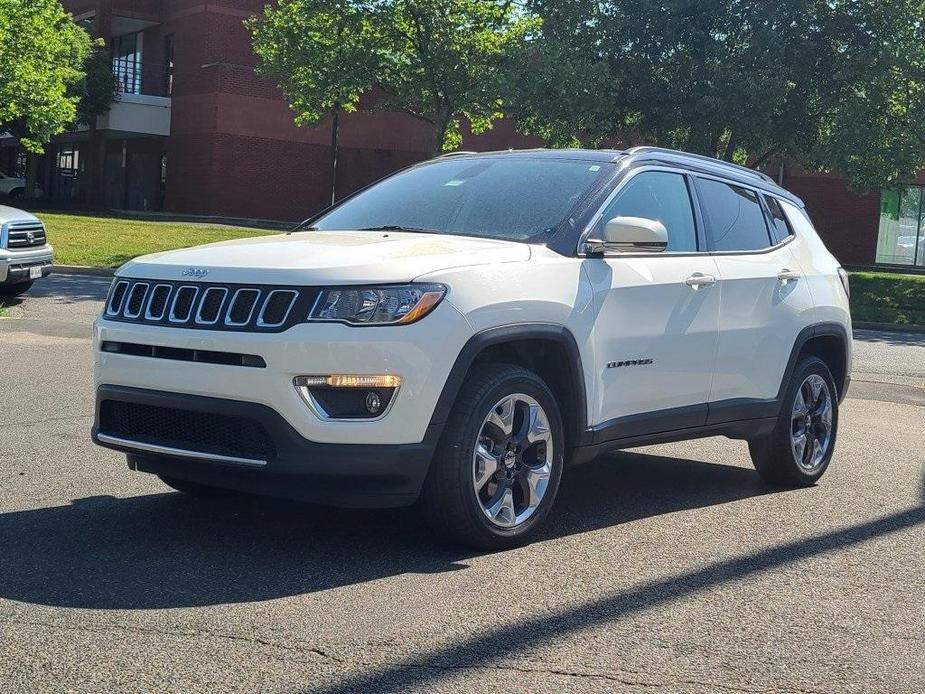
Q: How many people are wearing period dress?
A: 0